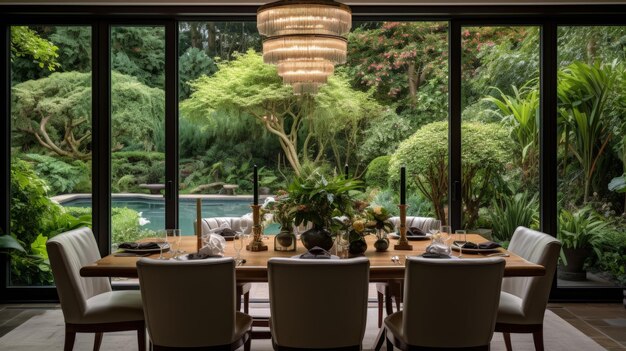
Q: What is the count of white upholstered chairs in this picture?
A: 7